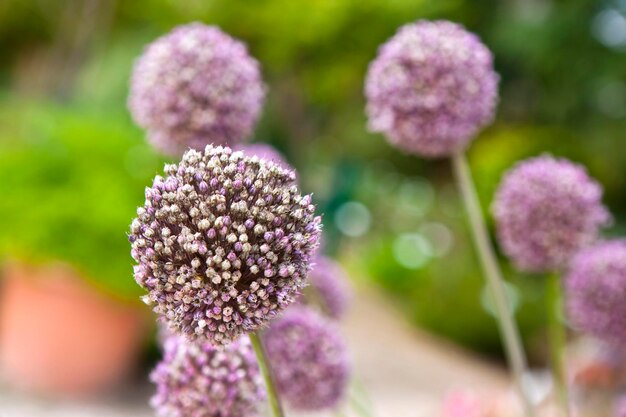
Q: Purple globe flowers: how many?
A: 9